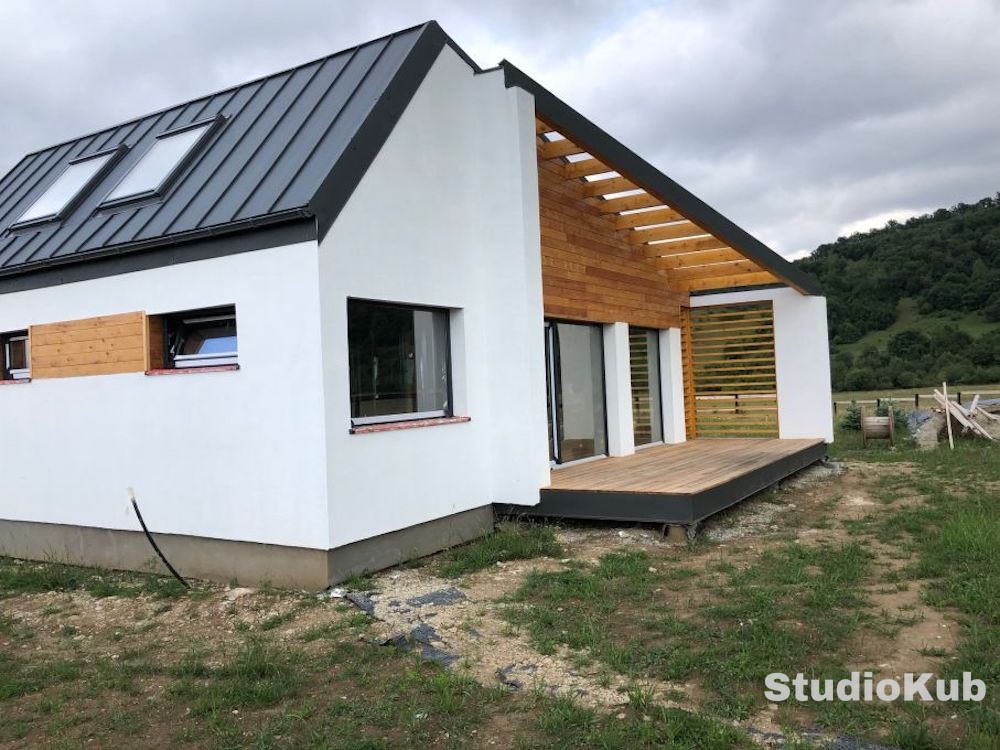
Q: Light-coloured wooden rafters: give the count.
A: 11